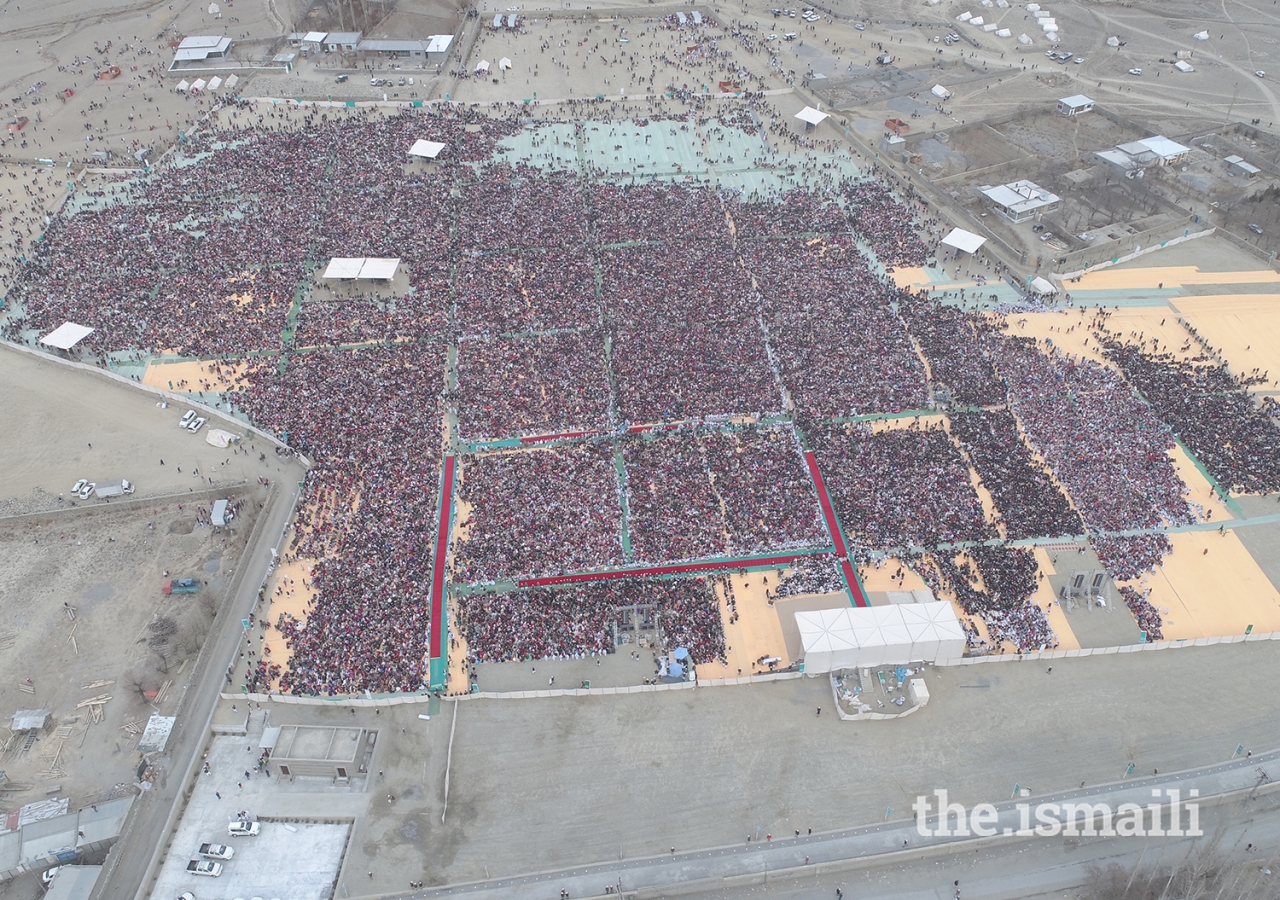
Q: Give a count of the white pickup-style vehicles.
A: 2